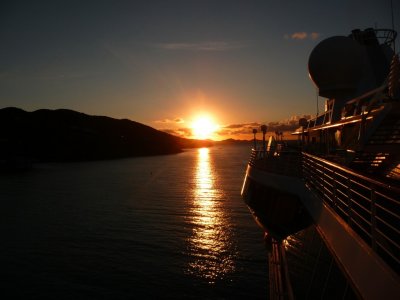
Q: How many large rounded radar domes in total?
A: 1